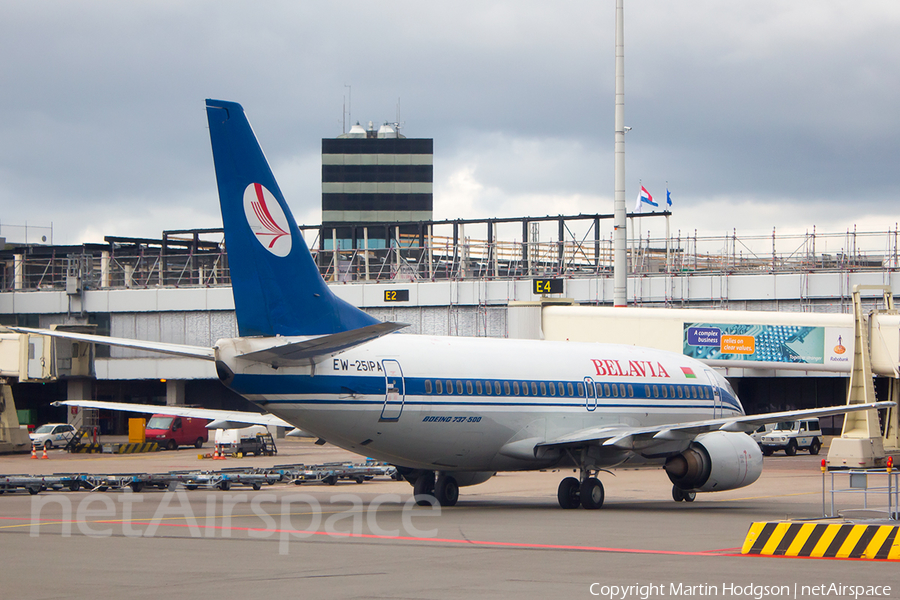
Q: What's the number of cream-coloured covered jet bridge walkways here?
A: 2